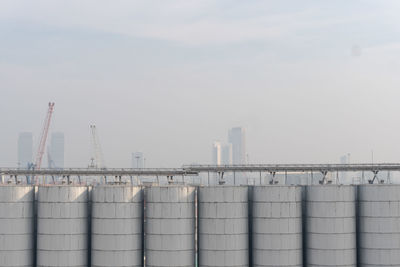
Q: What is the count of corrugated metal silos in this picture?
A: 8